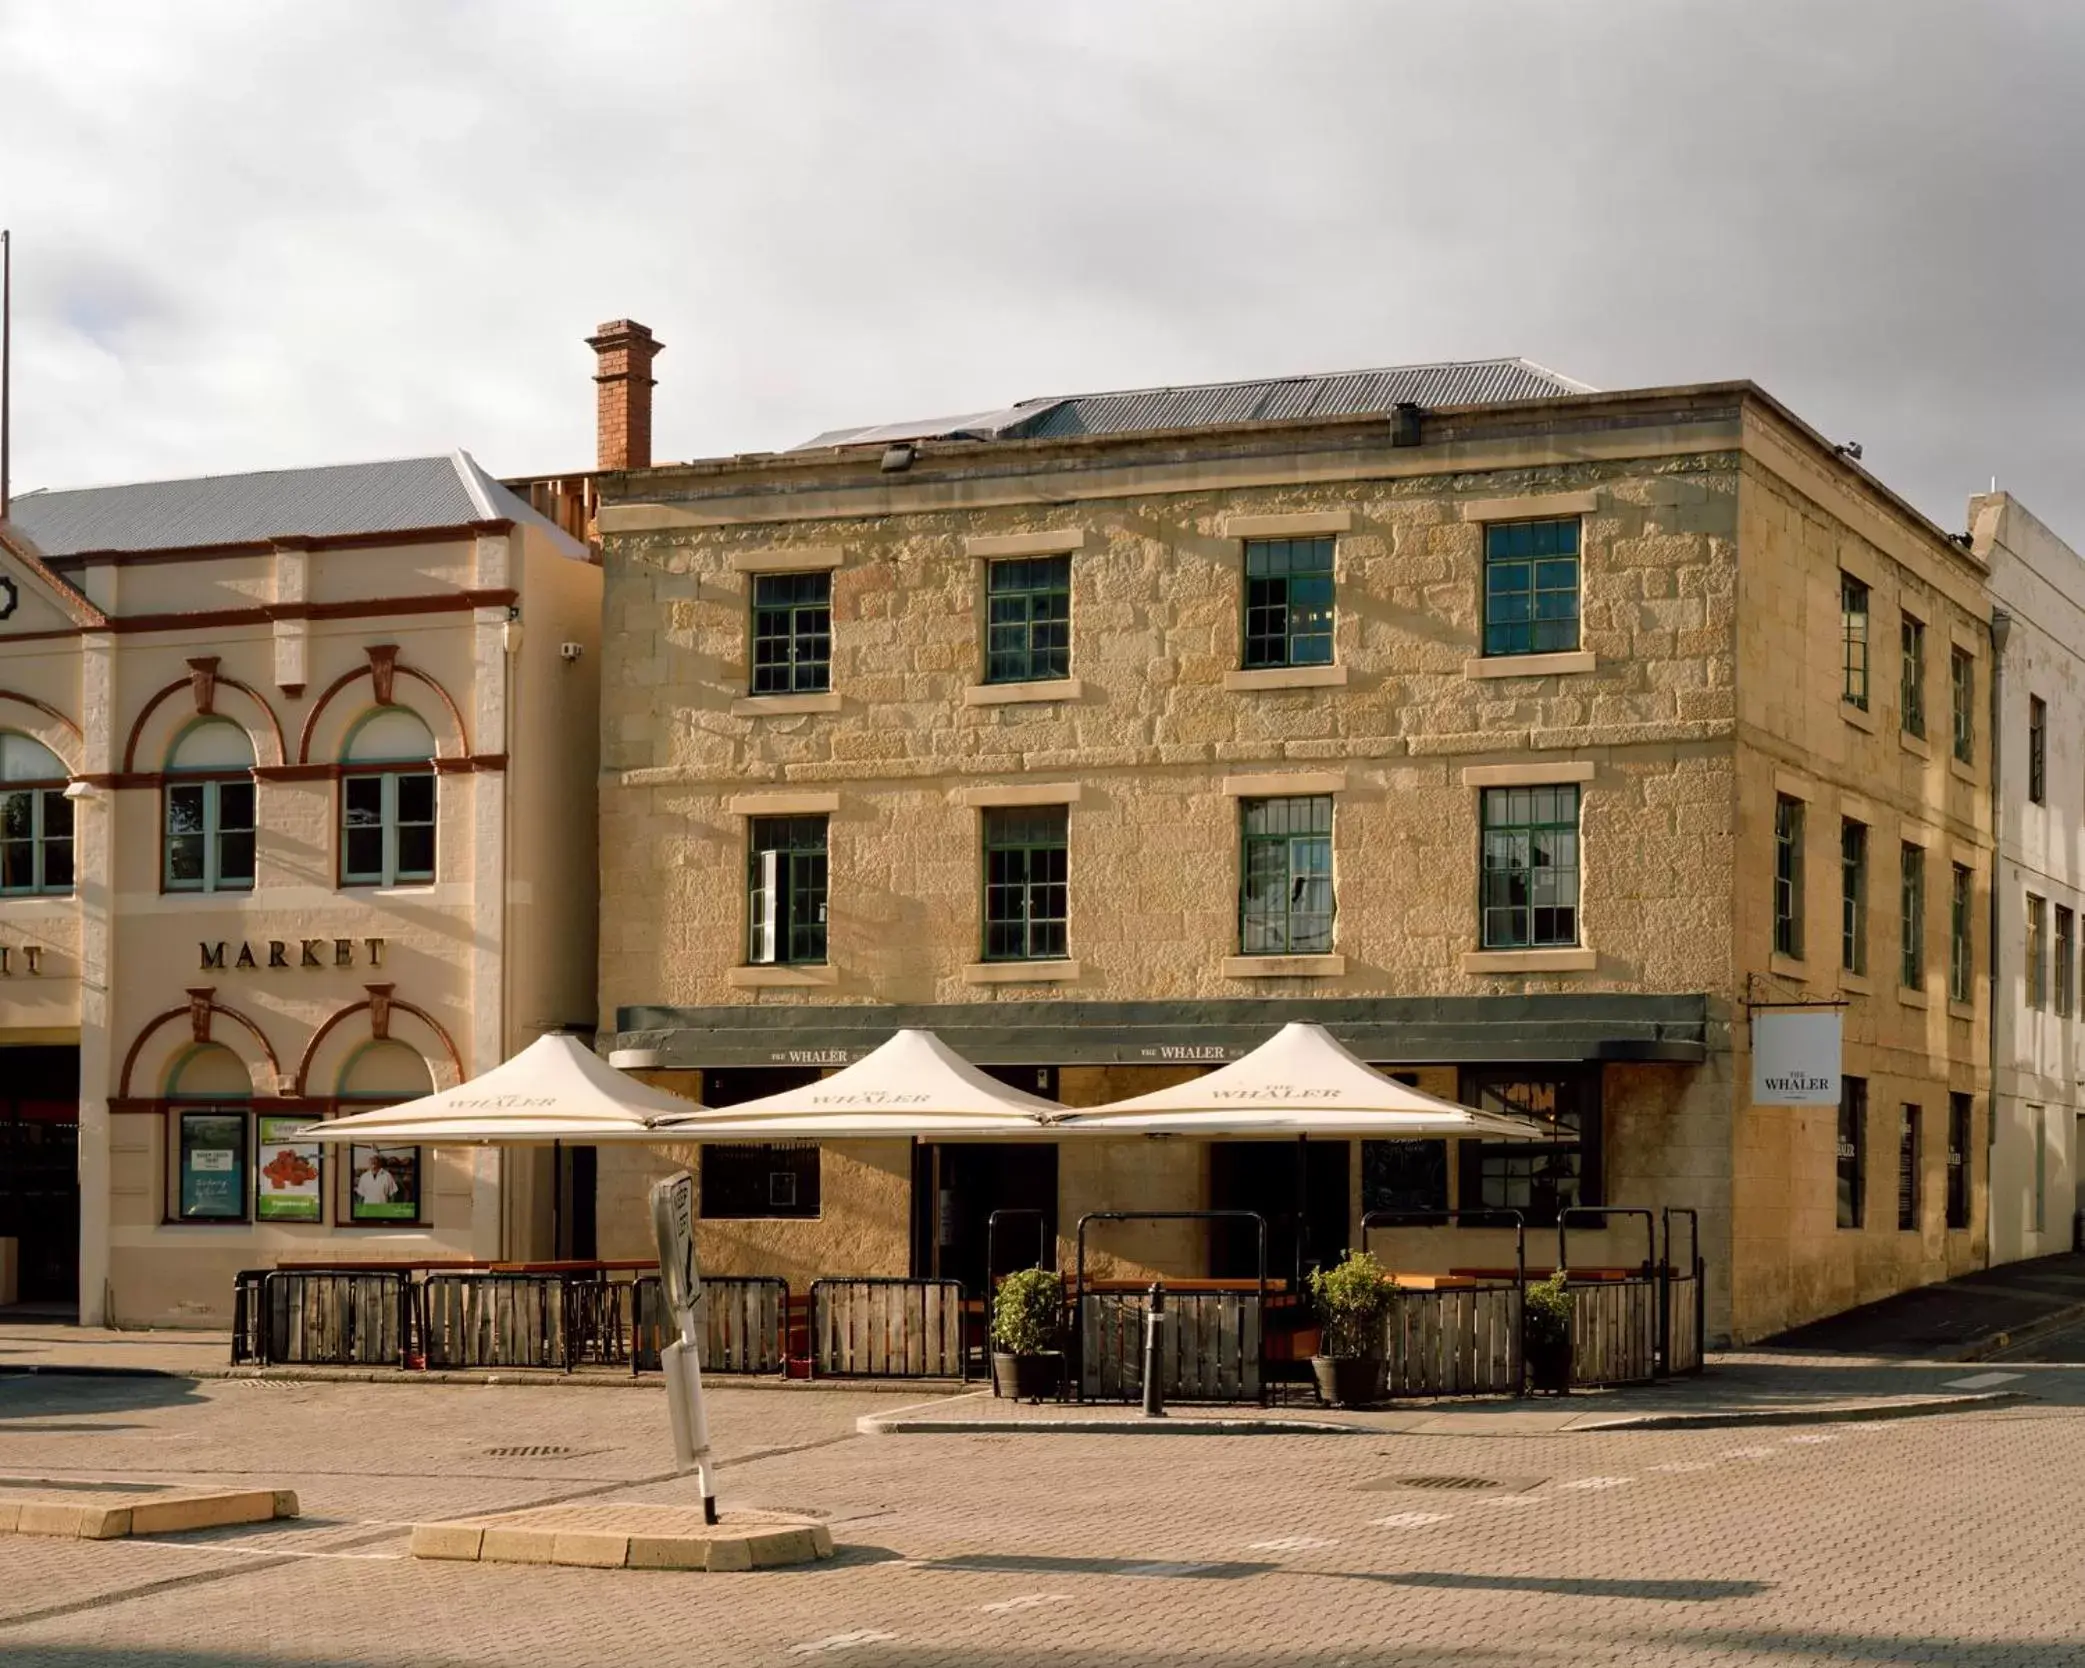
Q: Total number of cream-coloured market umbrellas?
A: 3